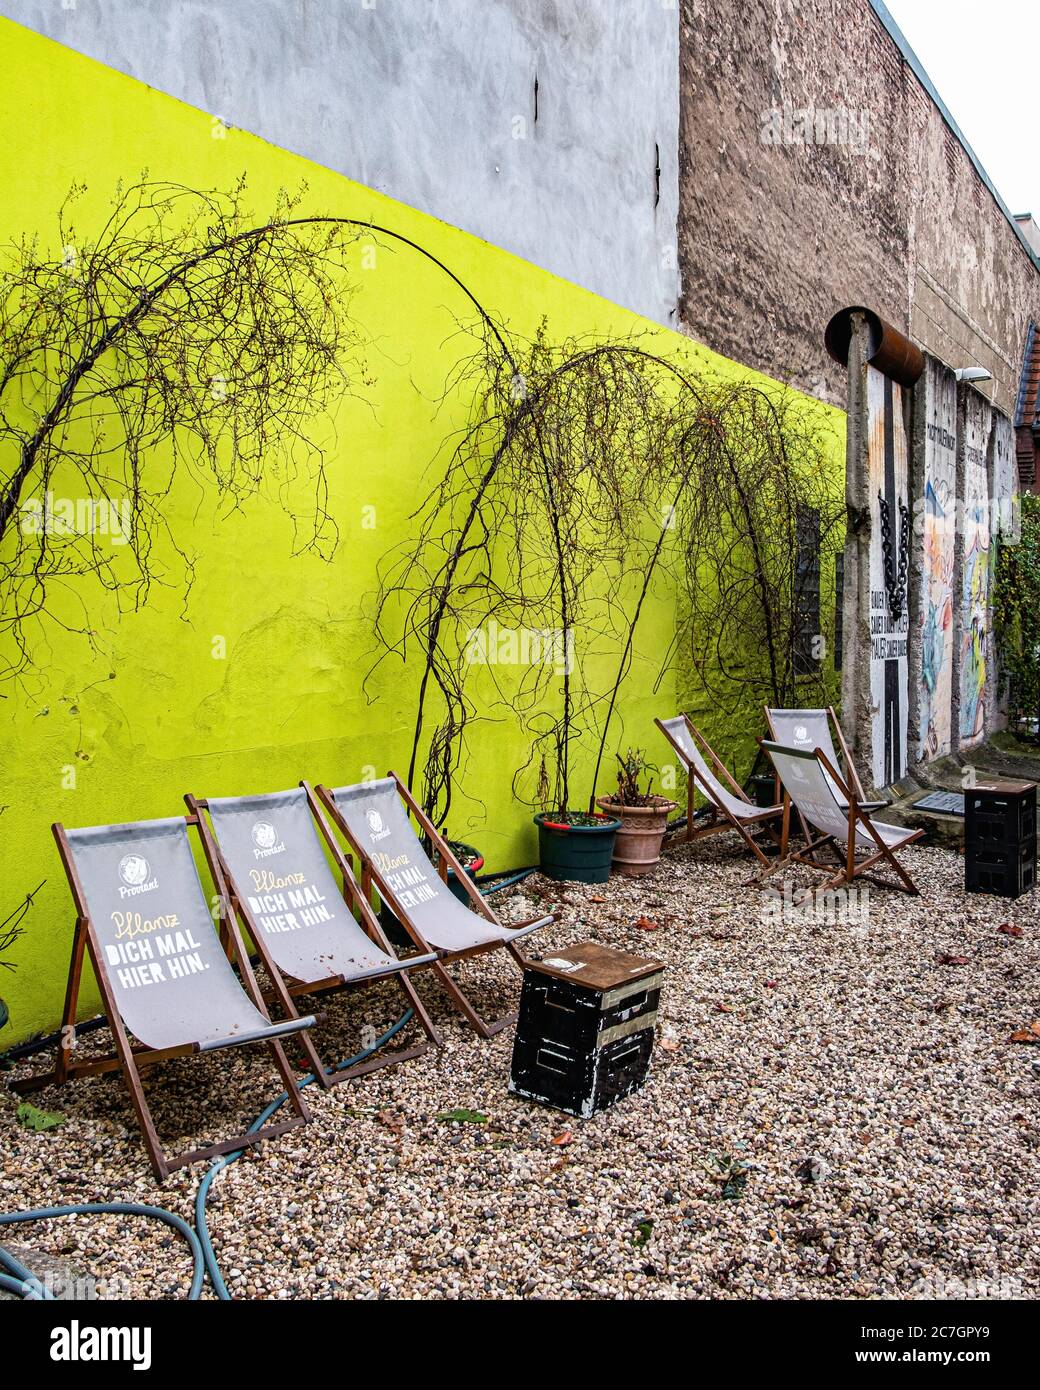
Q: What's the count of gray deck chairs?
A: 6